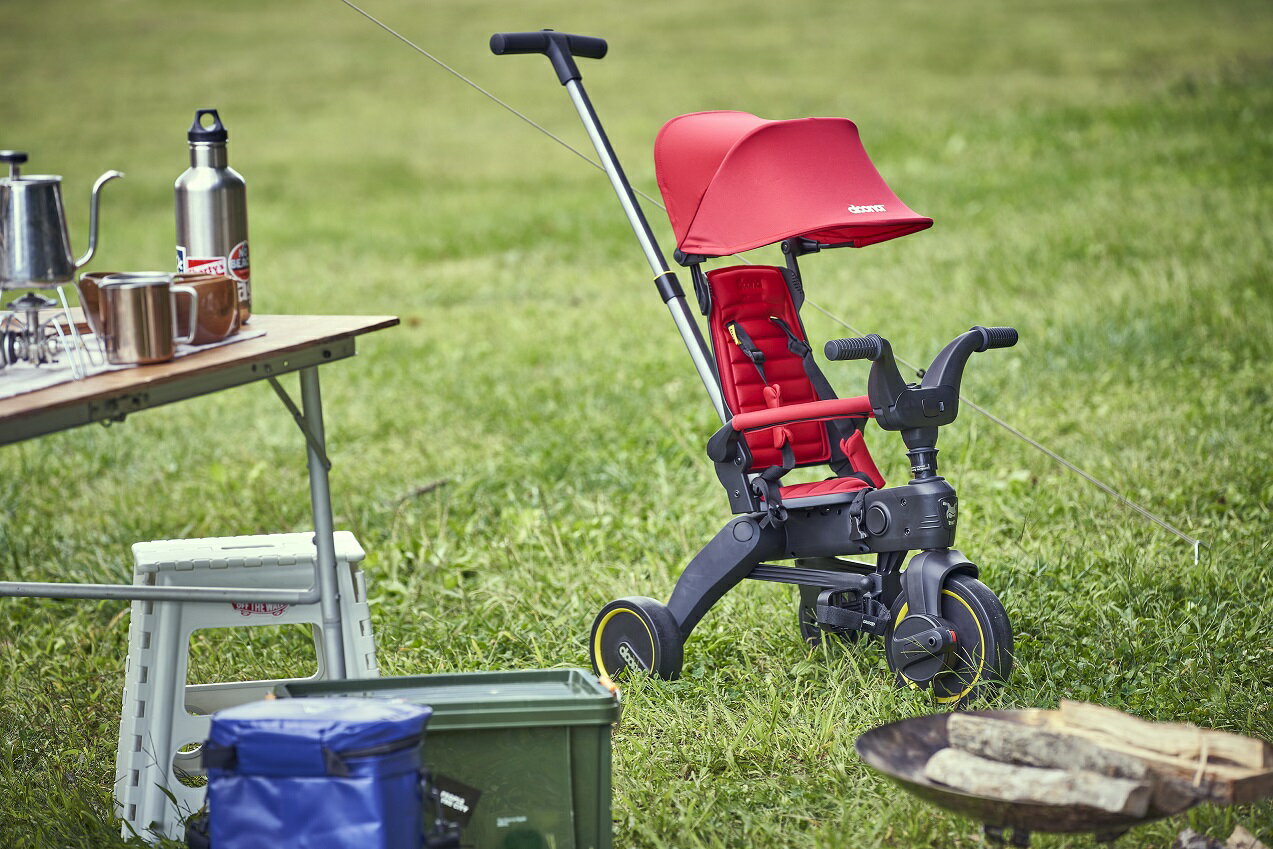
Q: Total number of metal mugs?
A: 1